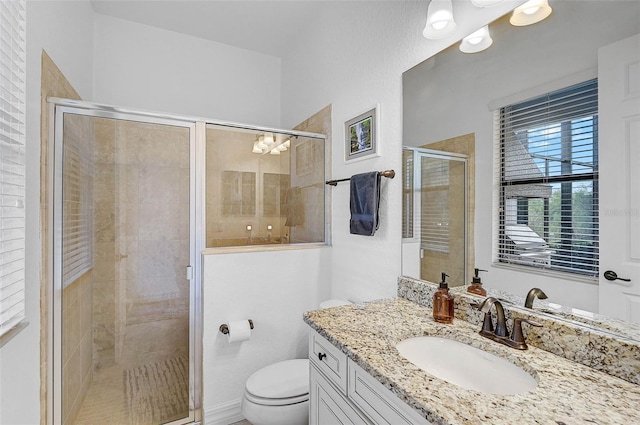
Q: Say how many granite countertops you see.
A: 1